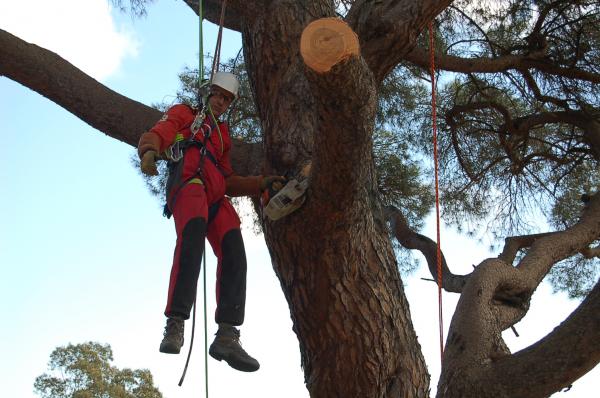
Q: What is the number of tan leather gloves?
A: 2